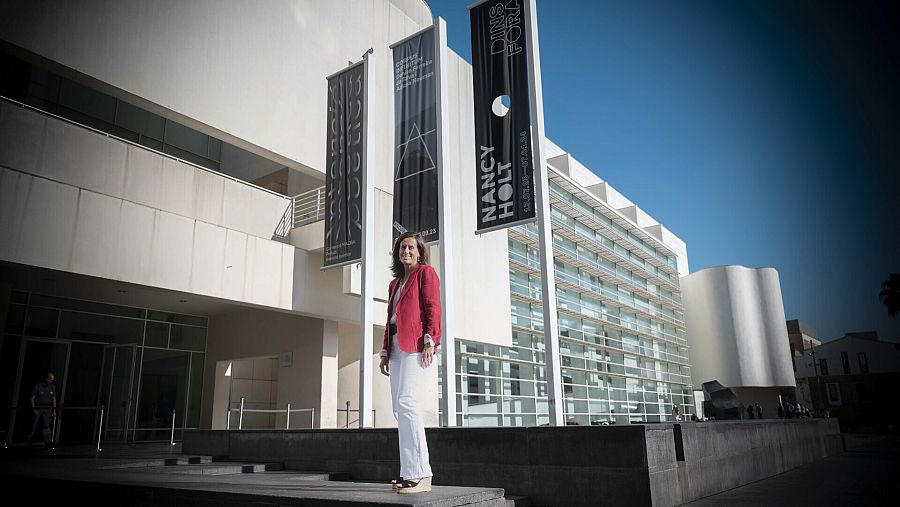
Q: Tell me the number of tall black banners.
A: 3